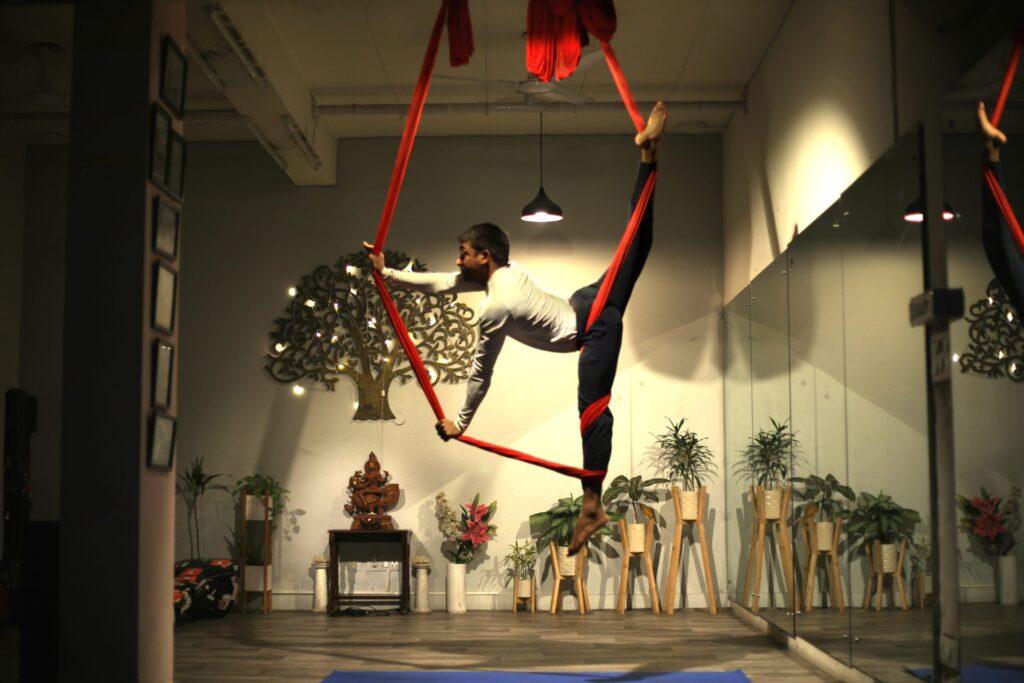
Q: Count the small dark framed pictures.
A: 7